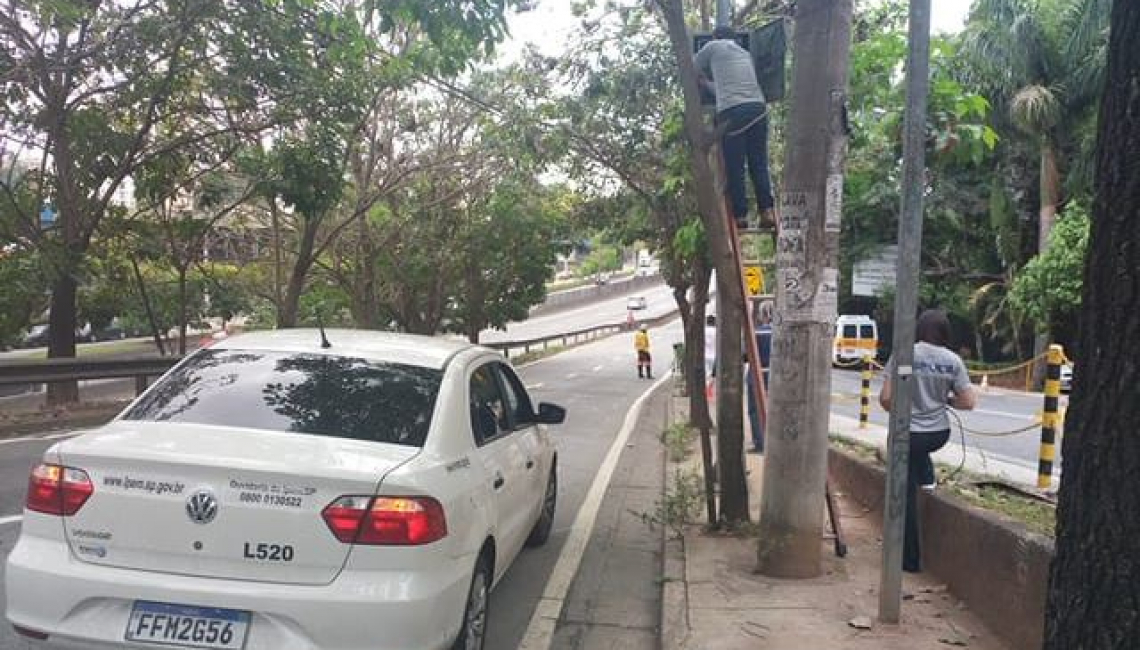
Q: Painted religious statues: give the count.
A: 0